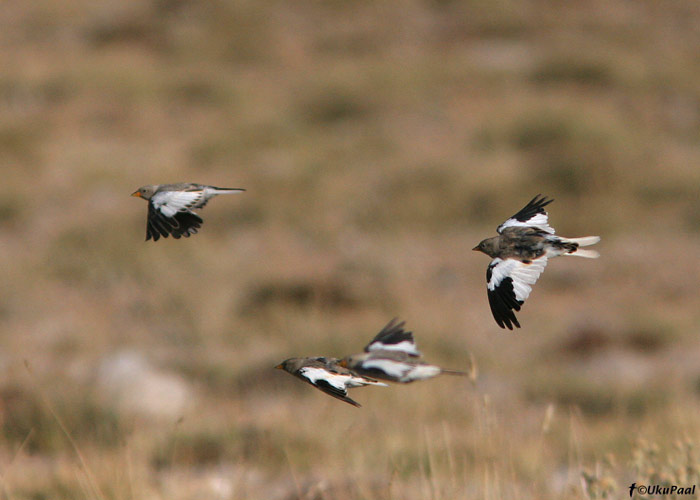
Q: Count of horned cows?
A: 0